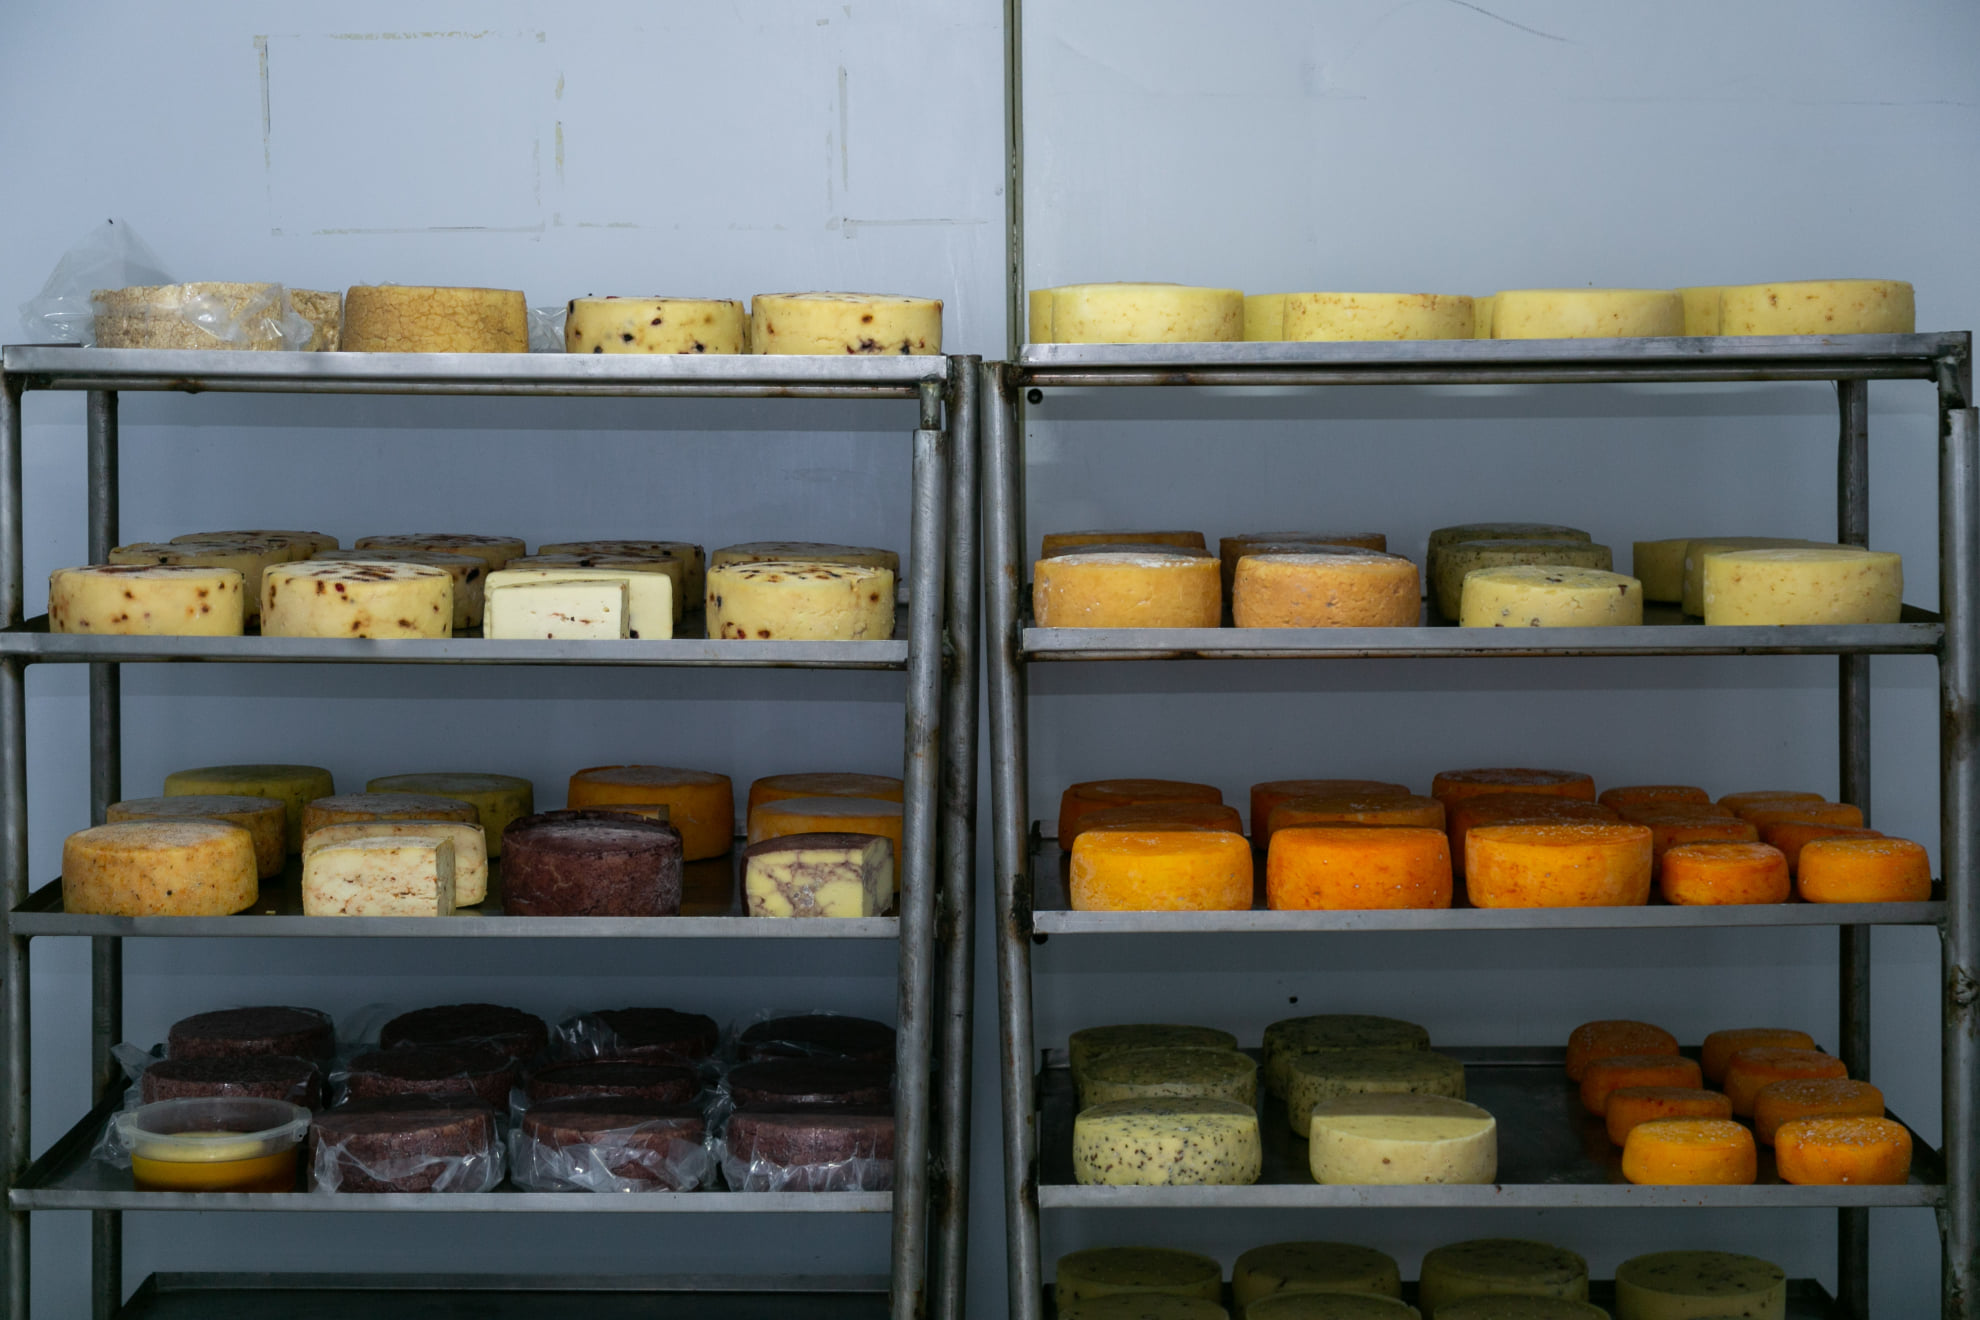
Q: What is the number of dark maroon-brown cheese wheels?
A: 12